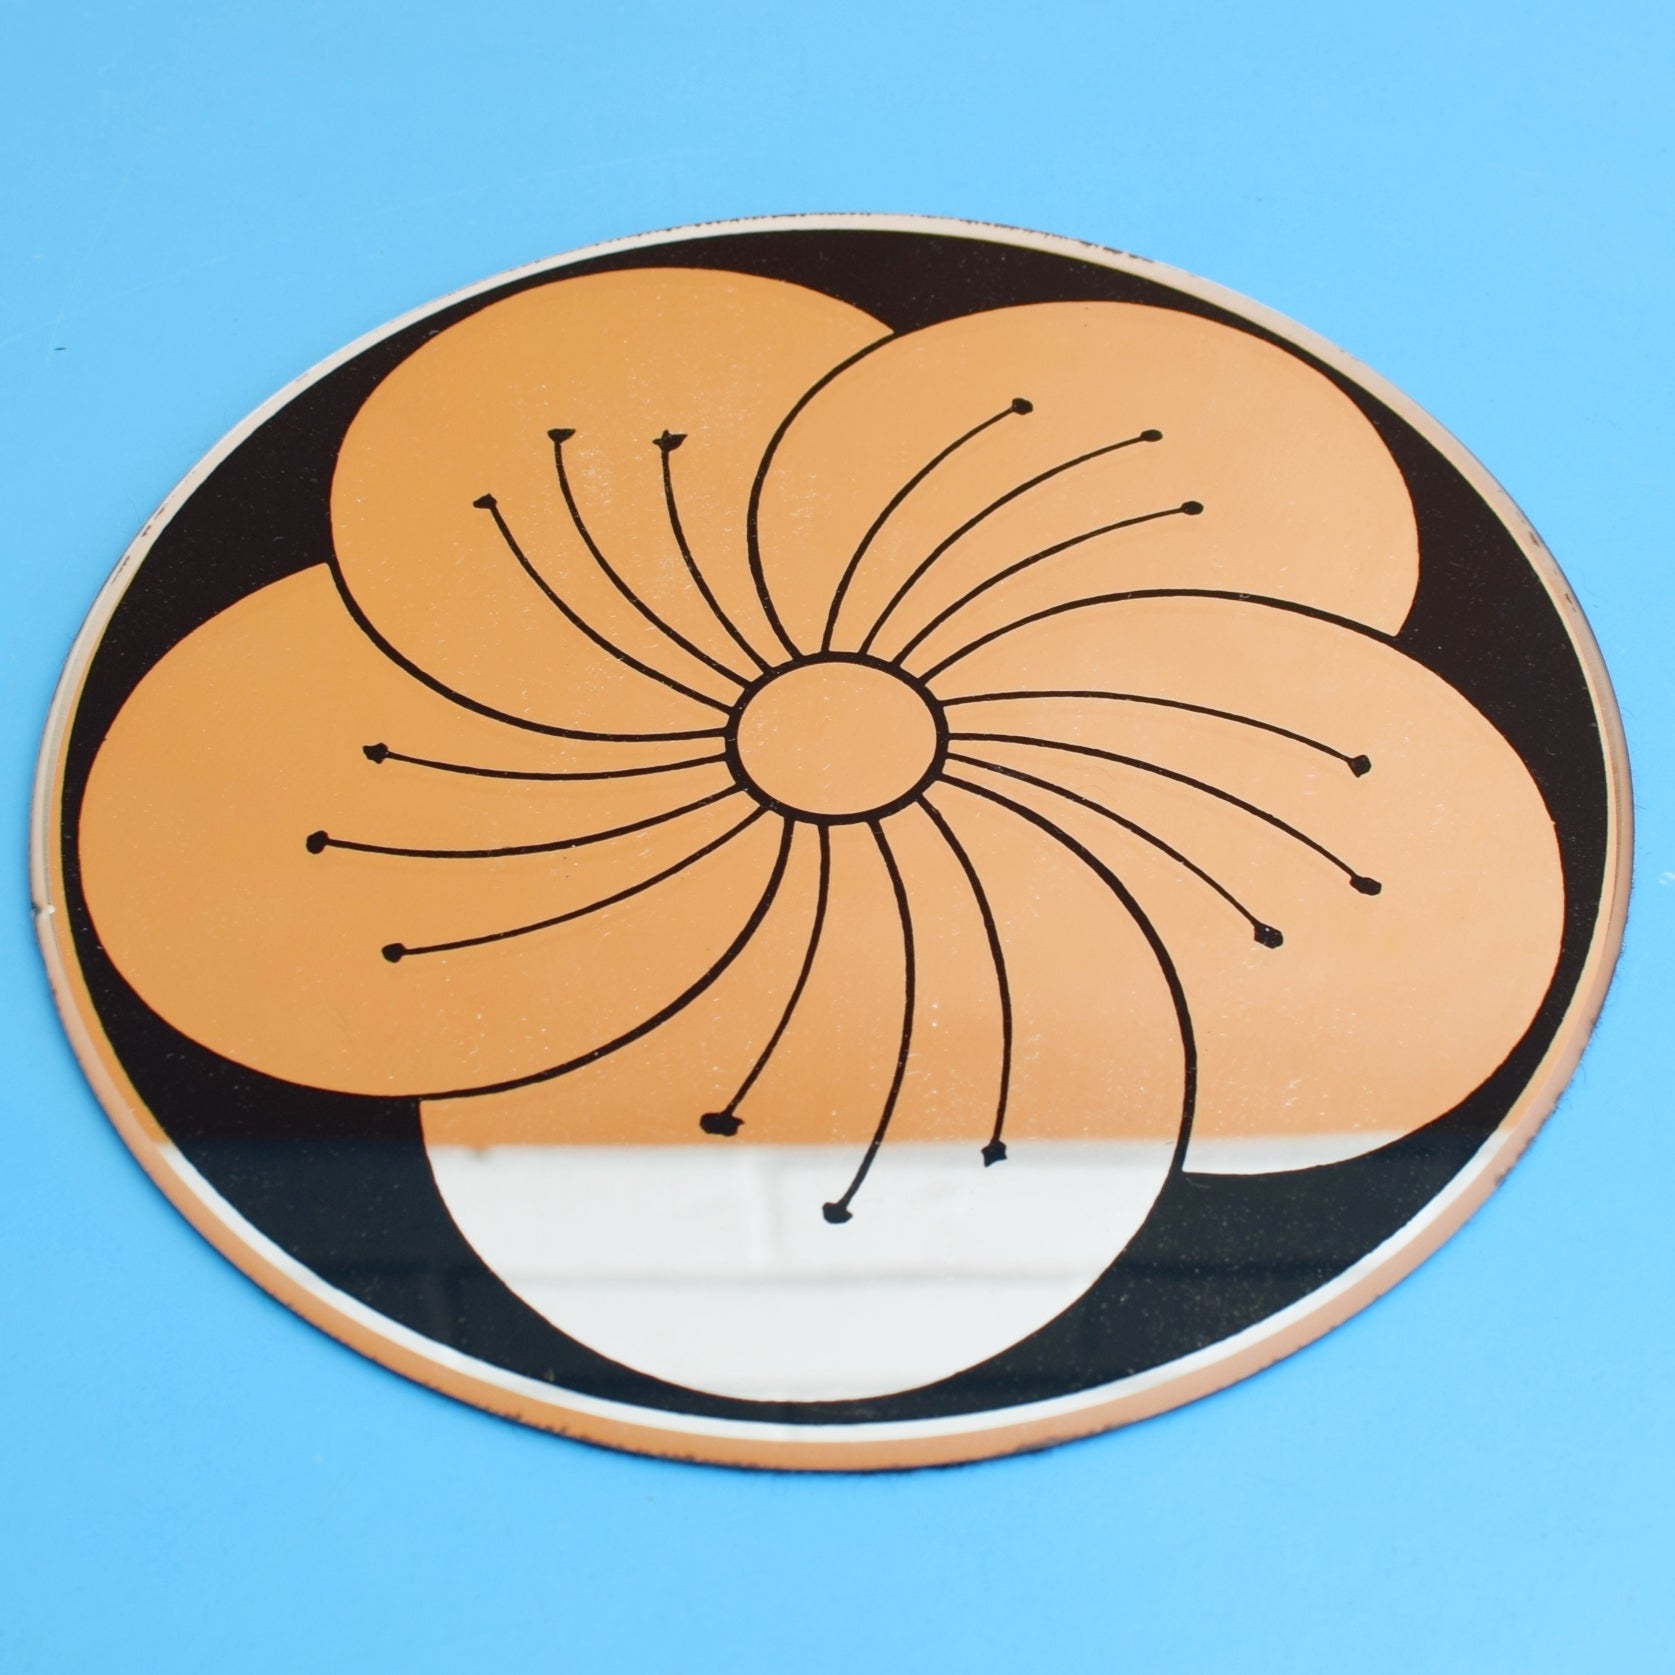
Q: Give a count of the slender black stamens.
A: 15